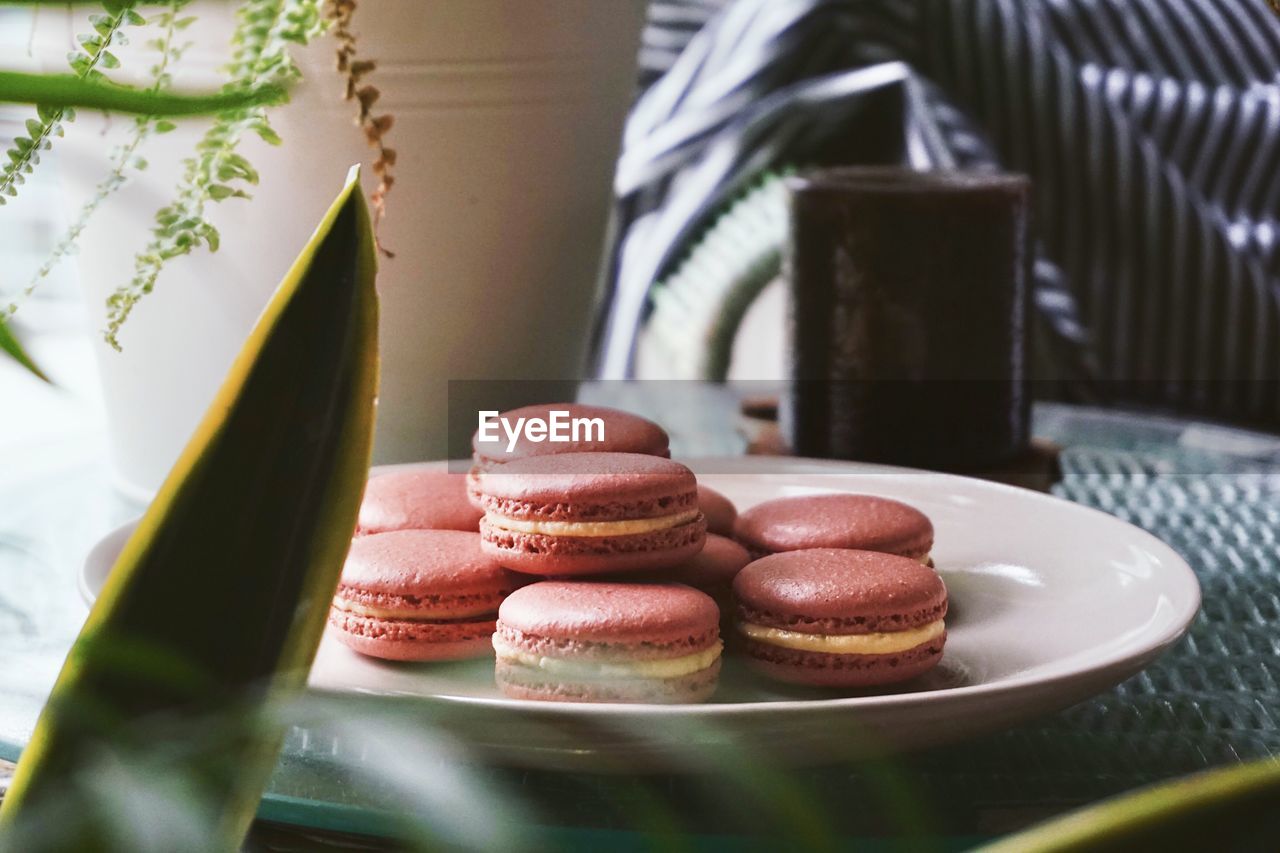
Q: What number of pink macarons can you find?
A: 9